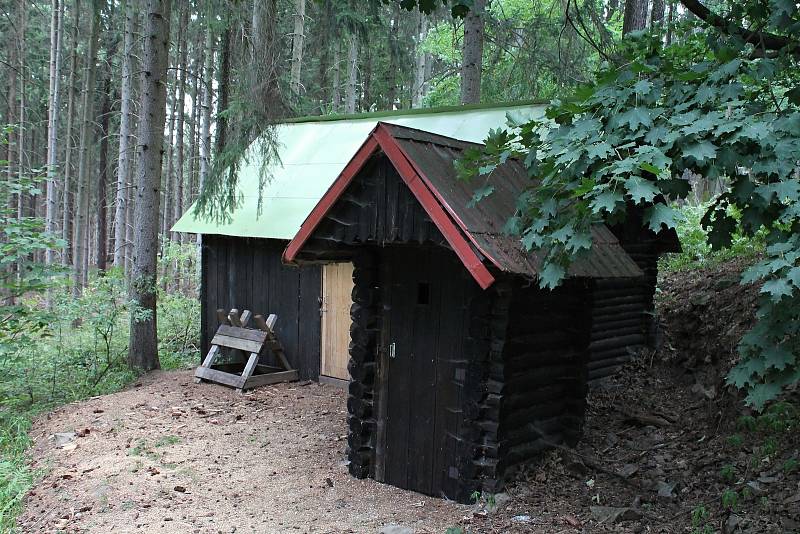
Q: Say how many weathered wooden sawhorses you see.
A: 1